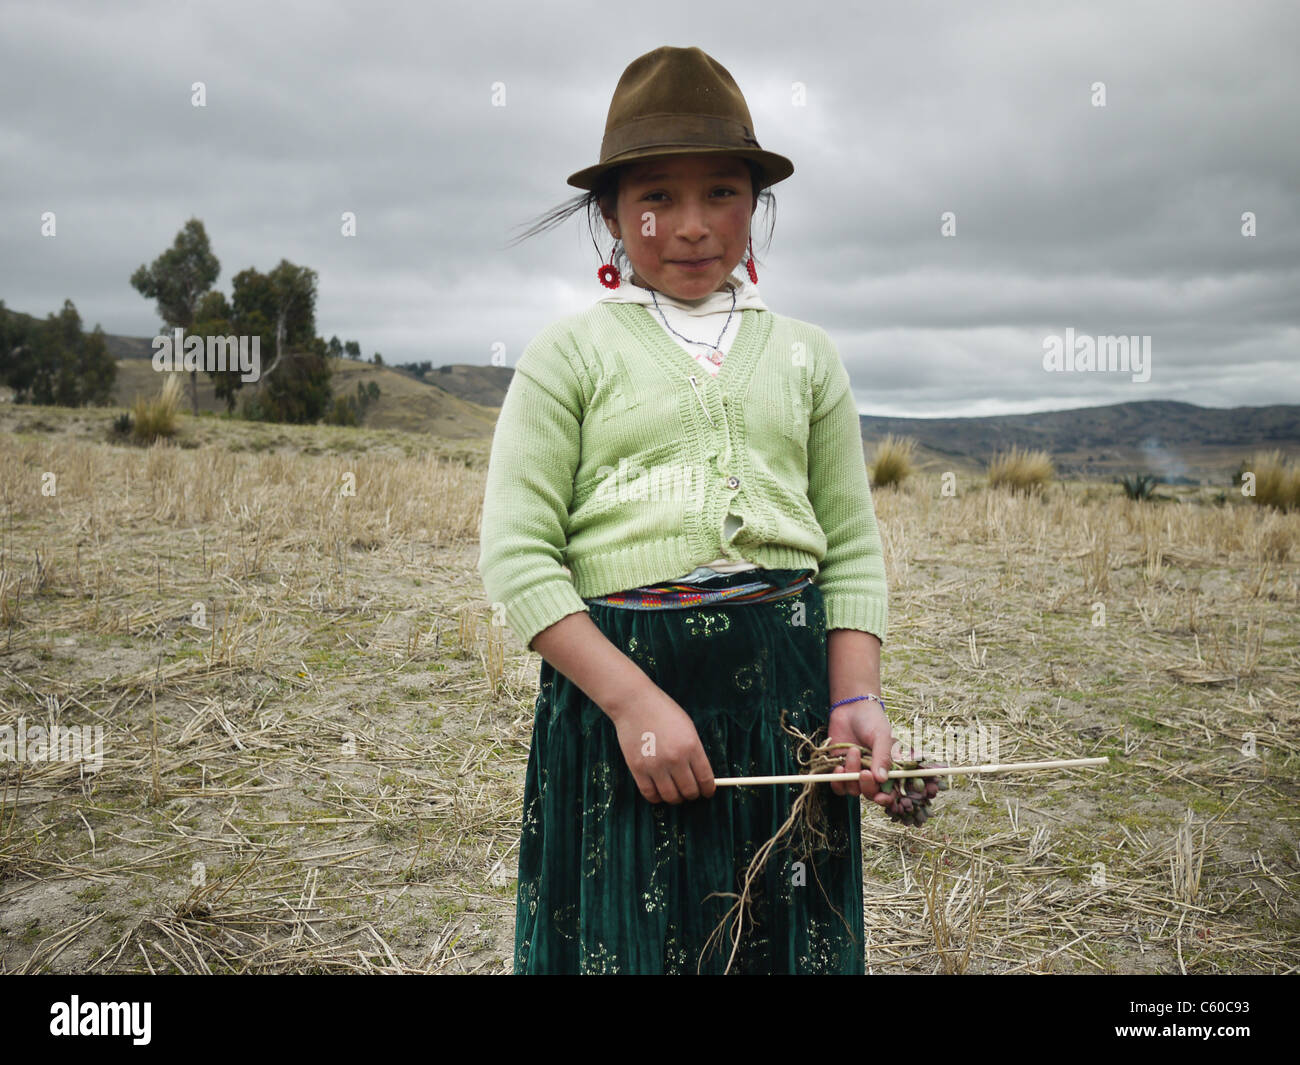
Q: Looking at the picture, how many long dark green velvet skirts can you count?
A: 1